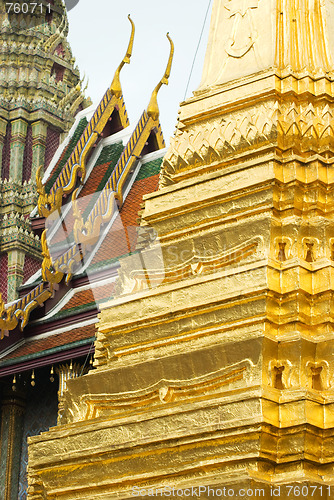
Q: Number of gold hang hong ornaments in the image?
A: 4